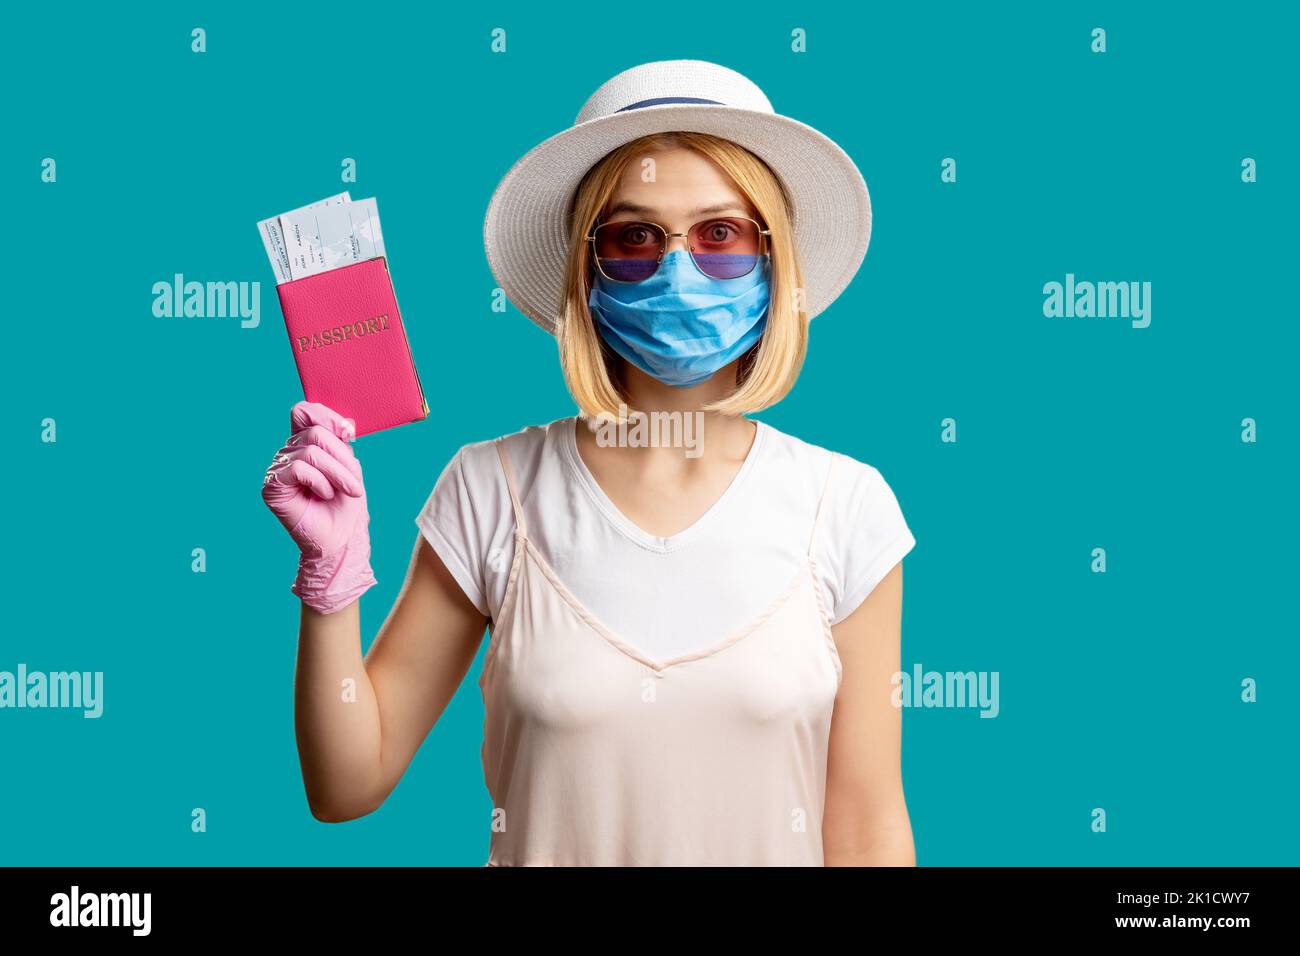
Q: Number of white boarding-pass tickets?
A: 2